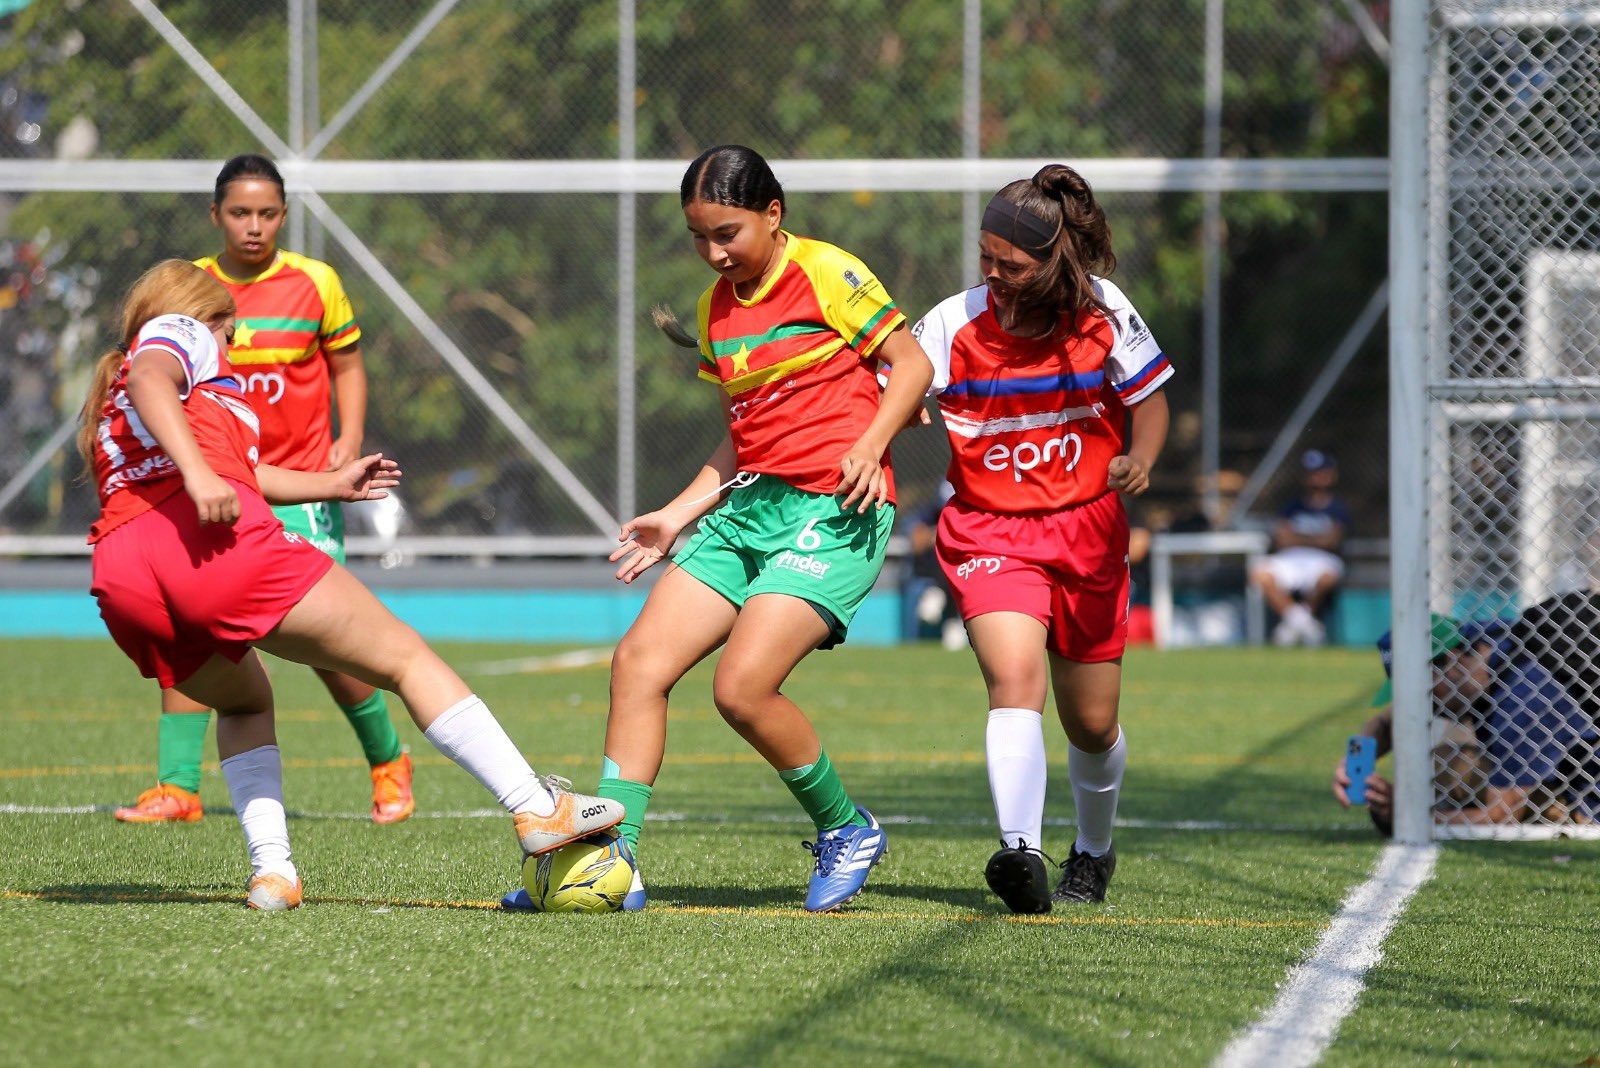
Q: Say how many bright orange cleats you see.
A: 2